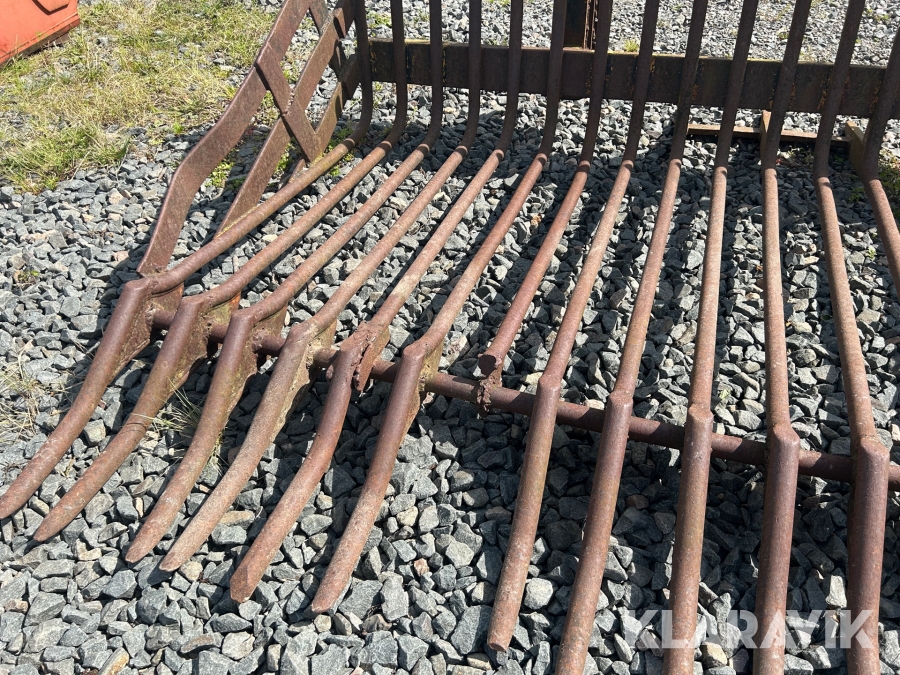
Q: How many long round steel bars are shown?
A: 13